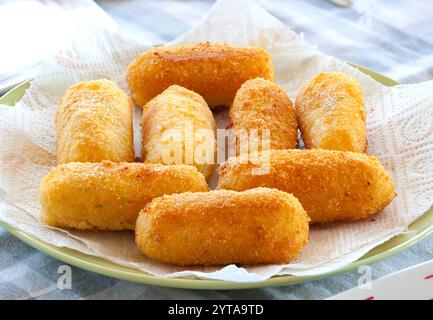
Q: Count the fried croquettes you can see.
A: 8